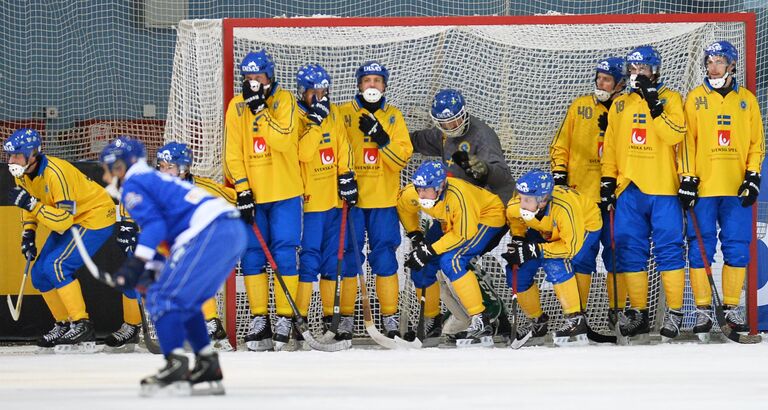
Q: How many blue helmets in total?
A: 12